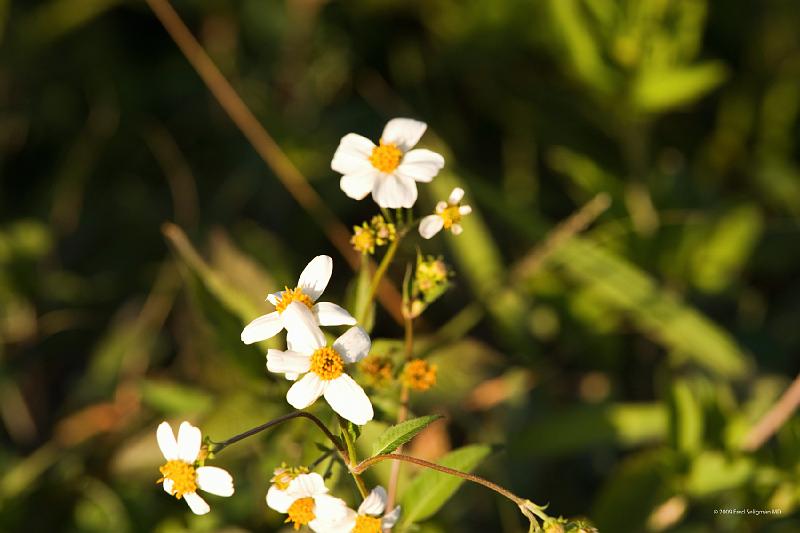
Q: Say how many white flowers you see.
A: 7